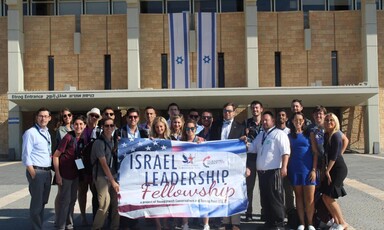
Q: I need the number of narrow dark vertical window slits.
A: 6